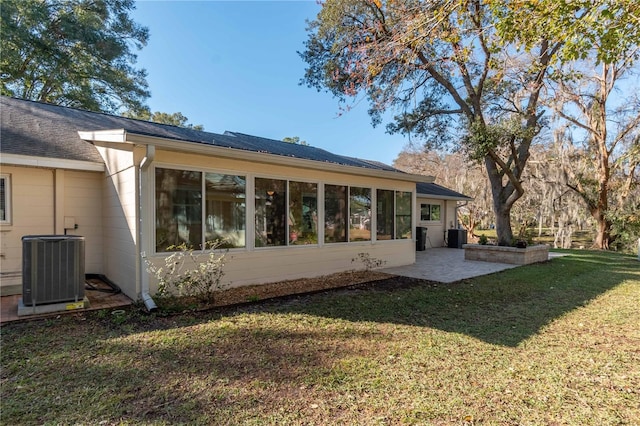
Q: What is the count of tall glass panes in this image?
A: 8